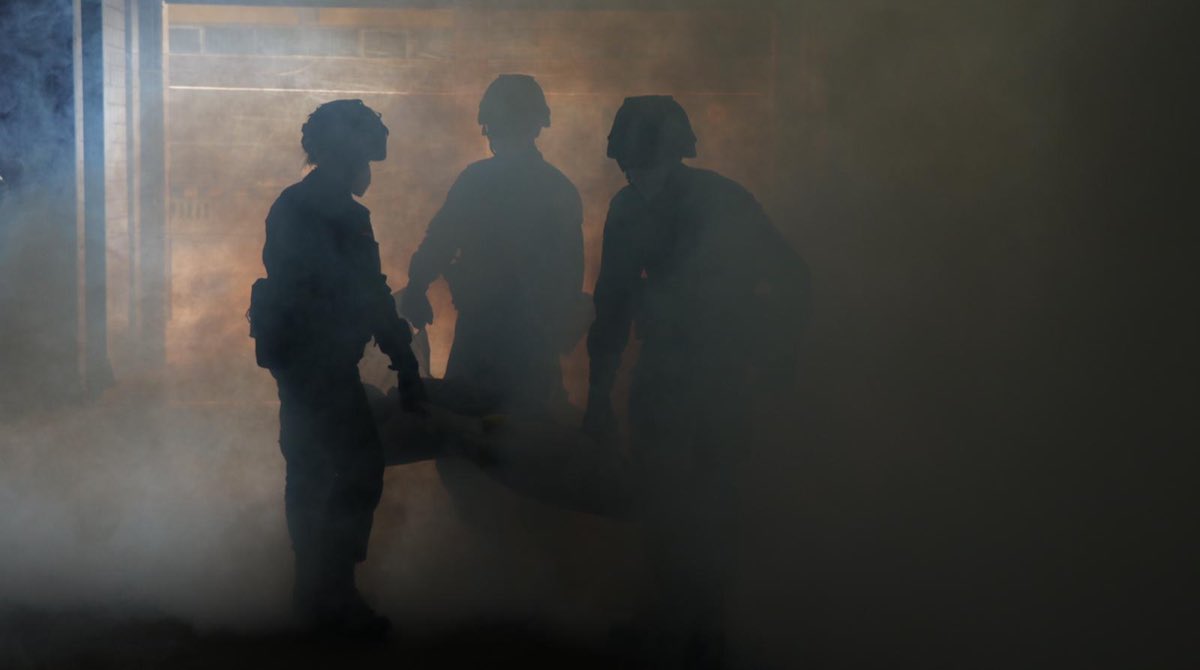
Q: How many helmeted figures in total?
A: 3